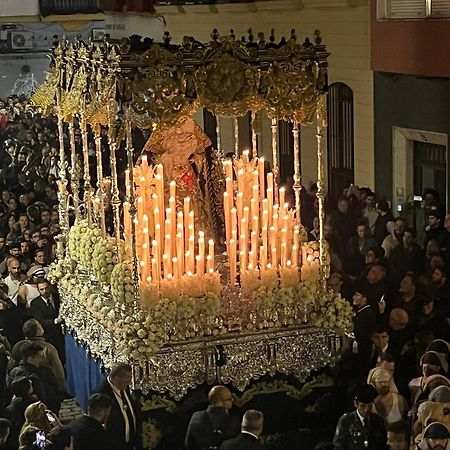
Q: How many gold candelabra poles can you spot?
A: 12